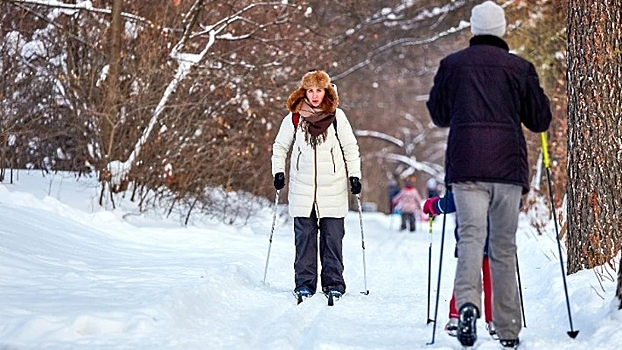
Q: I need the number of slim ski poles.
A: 6